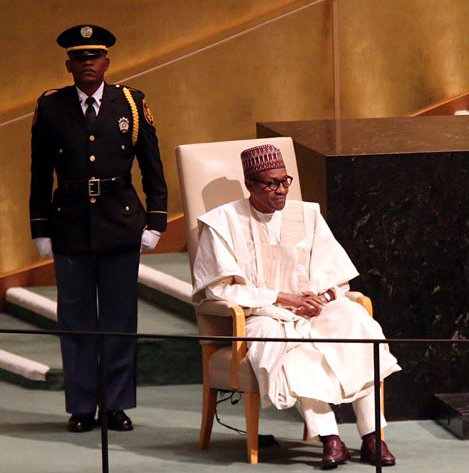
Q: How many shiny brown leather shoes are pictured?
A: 2